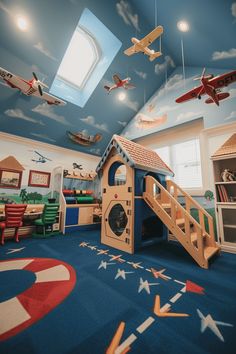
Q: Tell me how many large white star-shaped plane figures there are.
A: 4